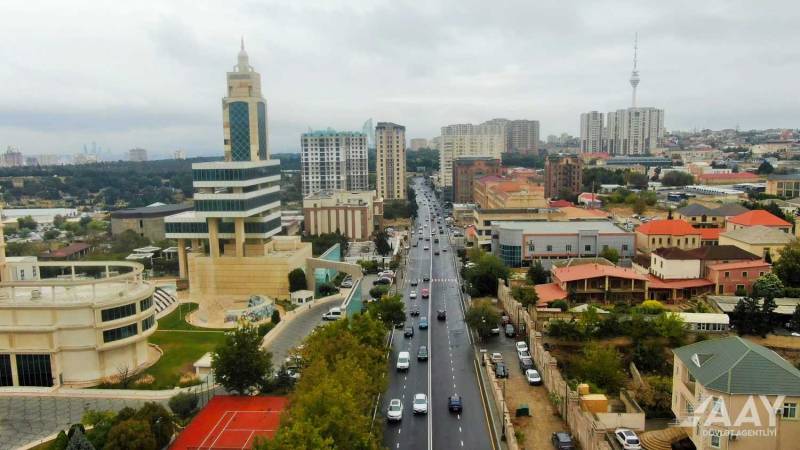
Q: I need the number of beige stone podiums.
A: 1